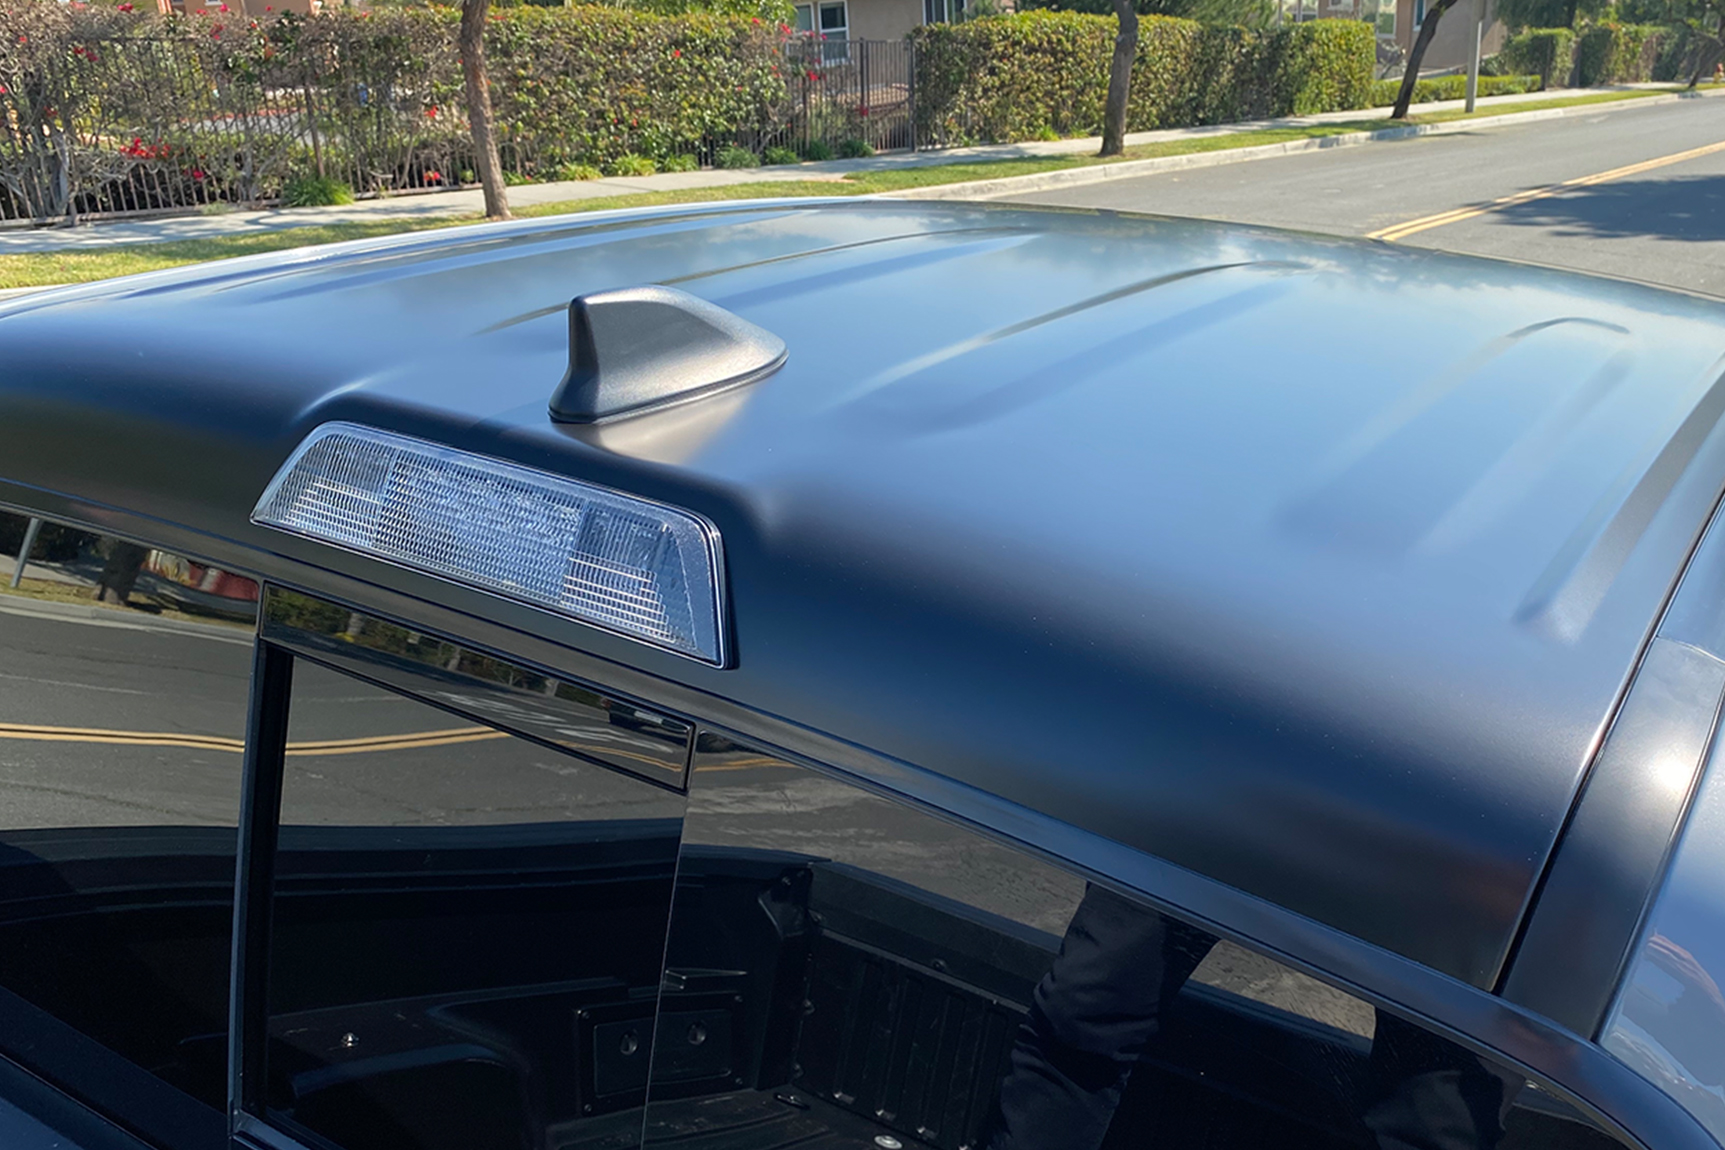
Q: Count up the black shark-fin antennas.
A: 1